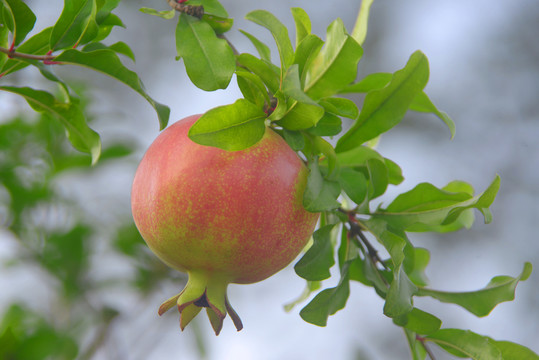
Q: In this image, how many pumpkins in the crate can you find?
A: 0